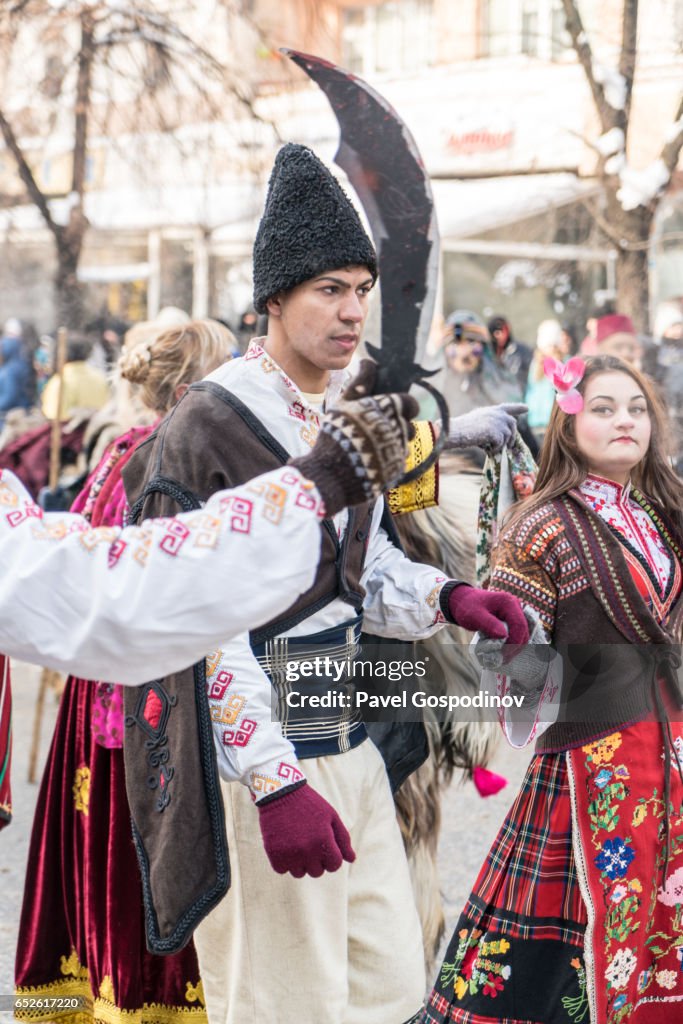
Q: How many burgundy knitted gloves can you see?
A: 2